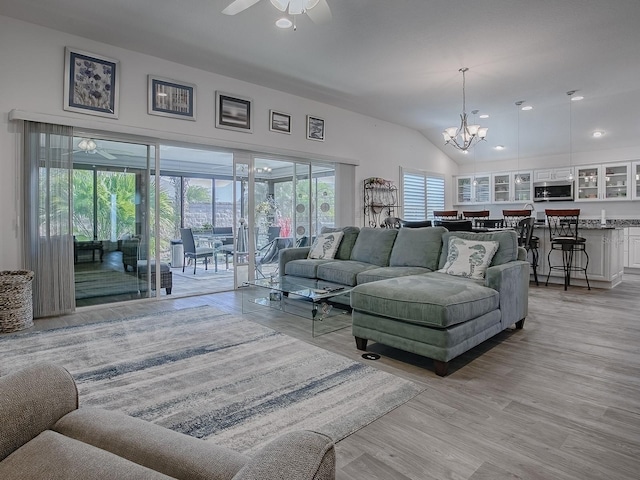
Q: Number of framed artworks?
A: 5